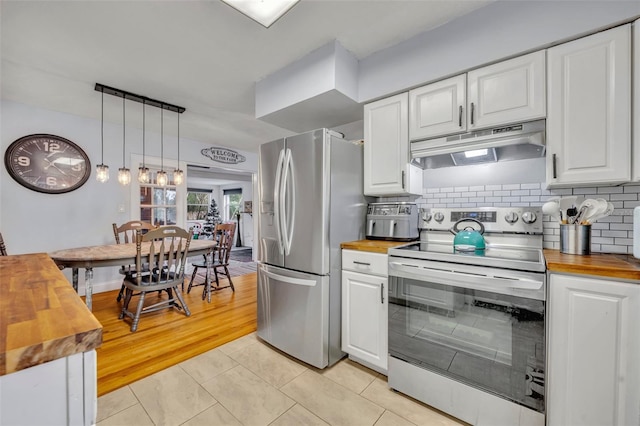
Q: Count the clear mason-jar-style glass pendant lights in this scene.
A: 5